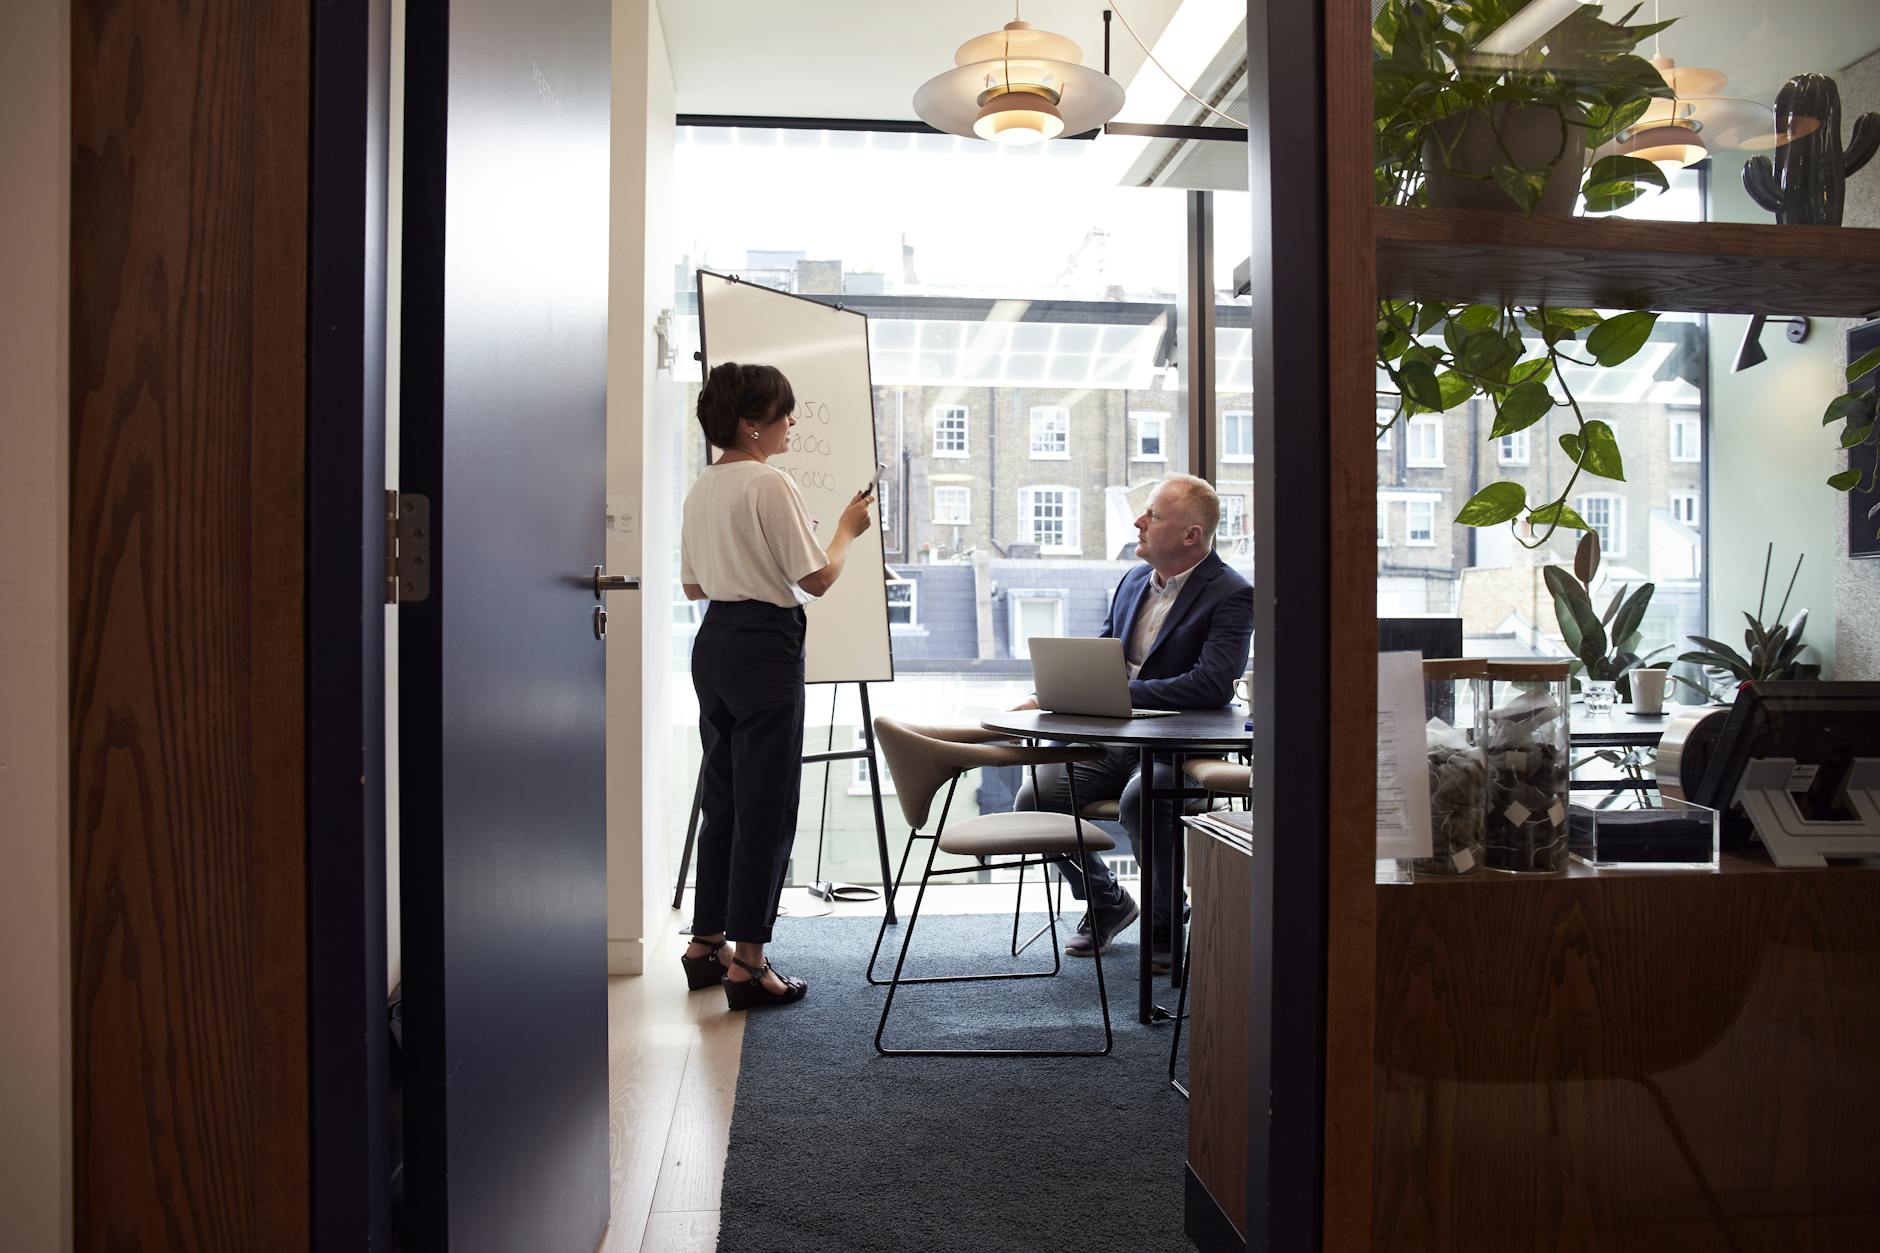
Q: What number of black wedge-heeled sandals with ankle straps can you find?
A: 2